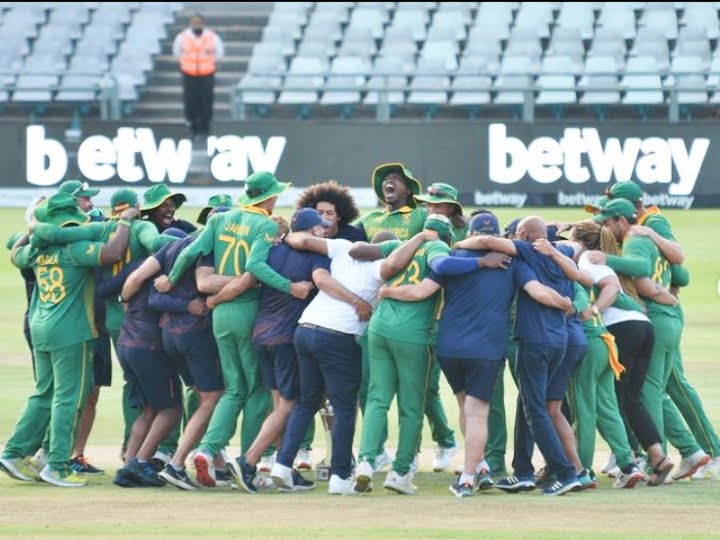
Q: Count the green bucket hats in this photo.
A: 6